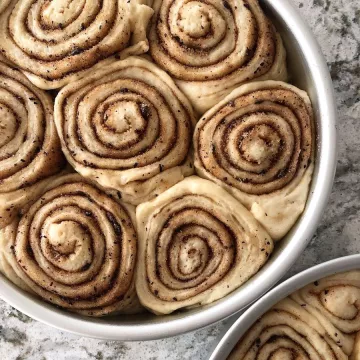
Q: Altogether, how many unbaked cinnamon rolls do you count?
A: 9